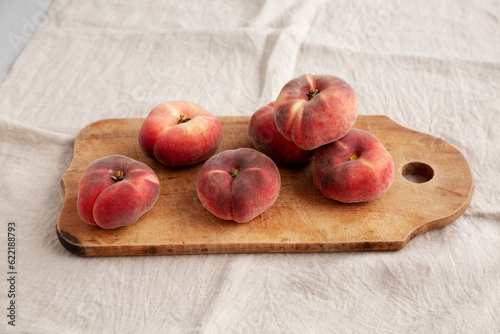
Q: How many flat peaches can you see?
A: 6